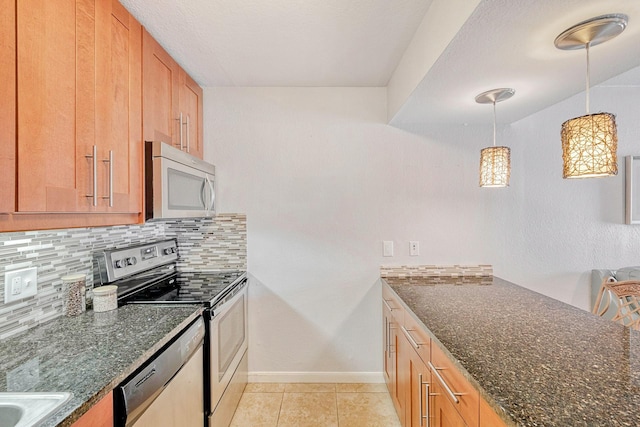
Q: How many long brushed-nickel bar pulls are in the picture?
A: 11